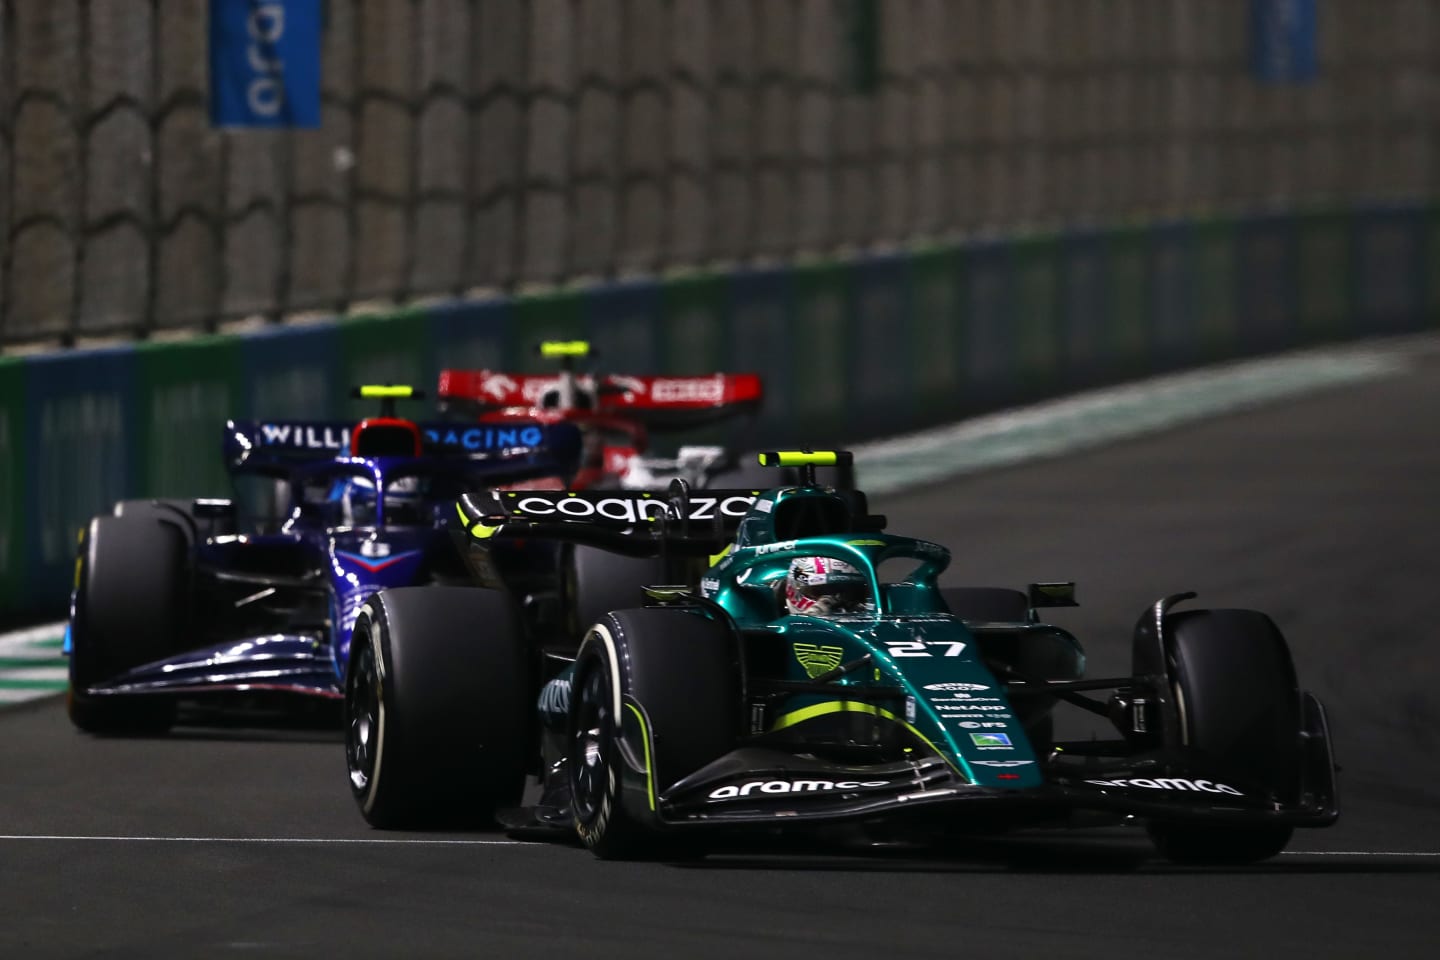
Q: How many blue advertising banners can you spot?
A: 2